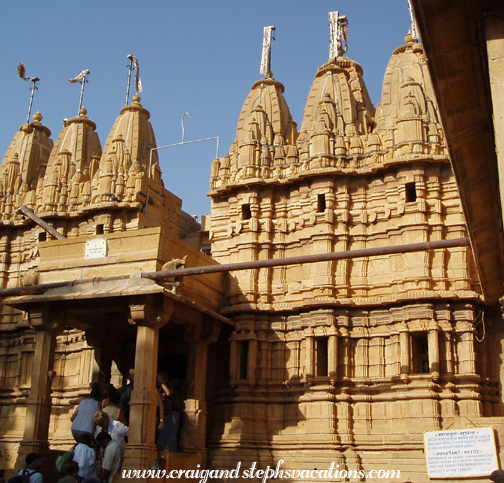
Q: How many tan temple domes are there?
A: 6